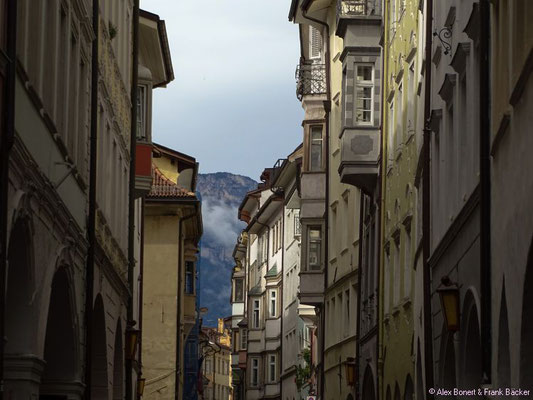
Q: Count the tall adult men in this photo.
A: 0